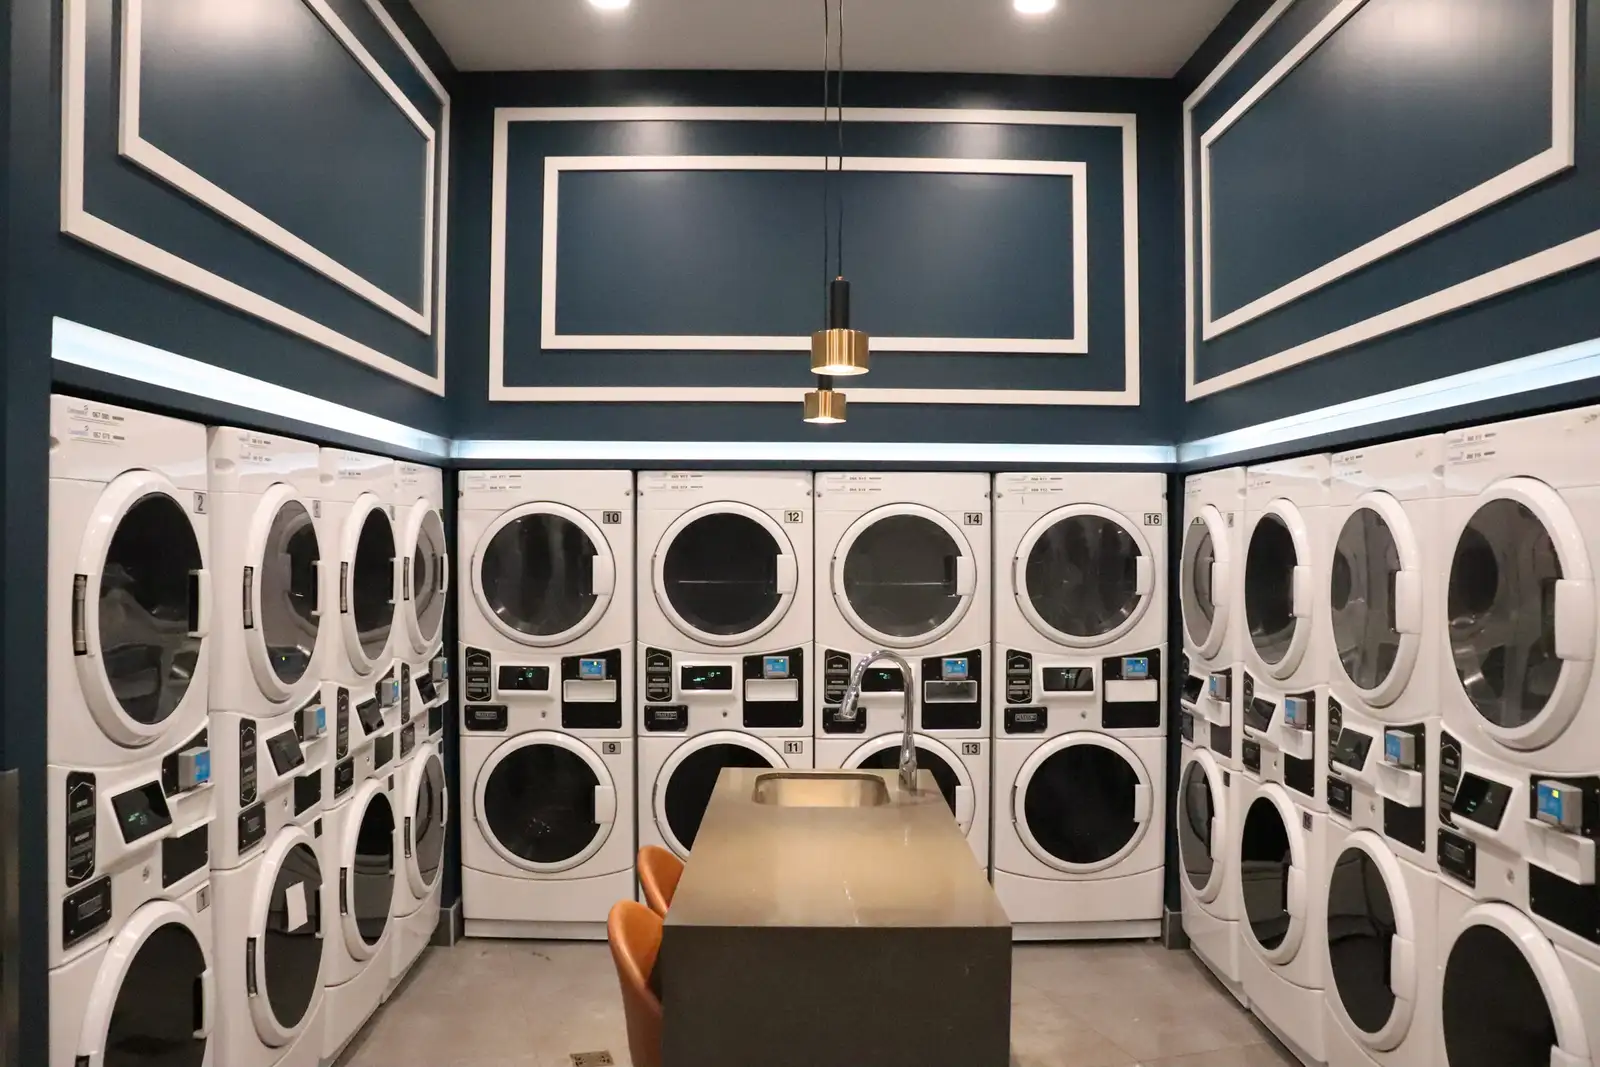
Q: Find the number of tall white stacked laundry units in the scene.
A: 12